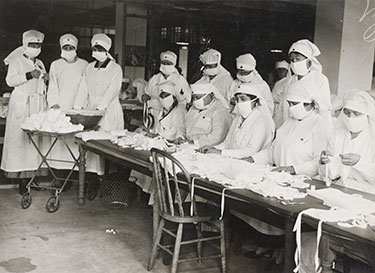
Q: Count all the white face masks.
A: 12